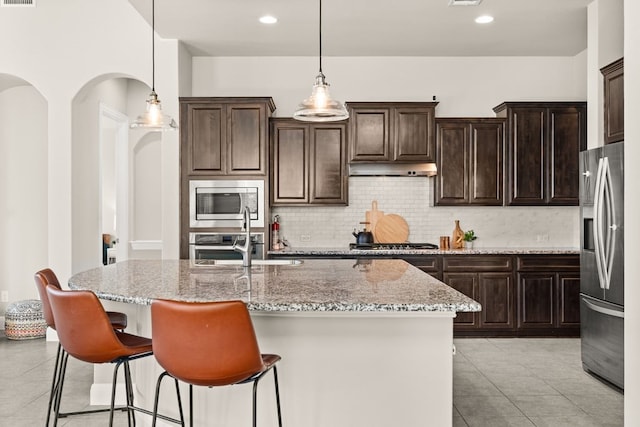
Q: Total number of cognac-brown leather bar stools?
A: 3